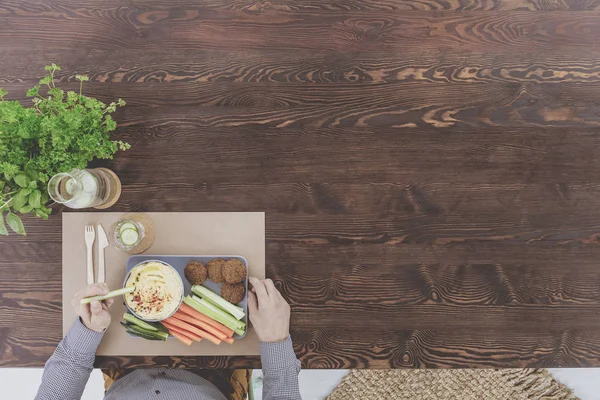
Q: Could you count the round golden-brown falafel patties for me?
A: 4